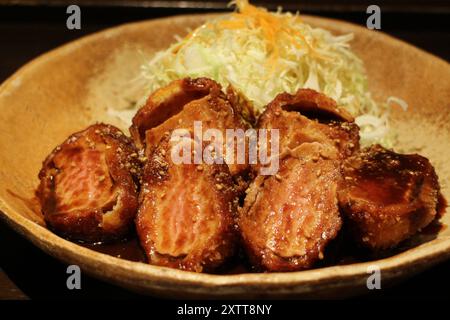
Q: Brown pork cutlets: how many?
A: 6